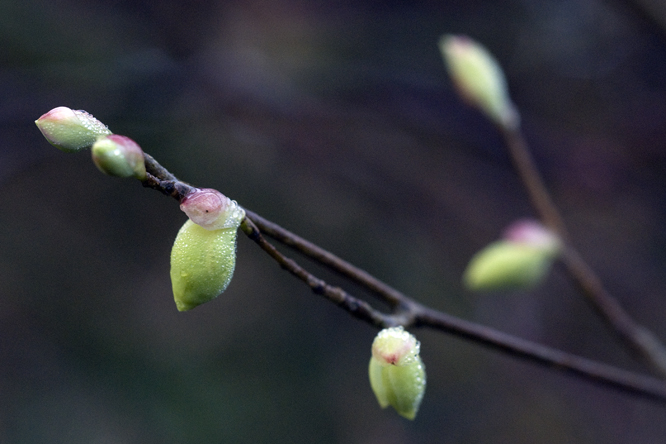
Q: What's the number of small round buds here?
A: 6